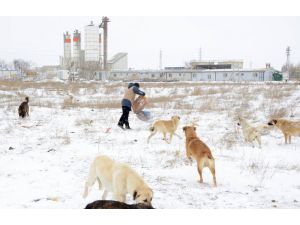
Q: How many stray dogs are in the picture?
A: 7